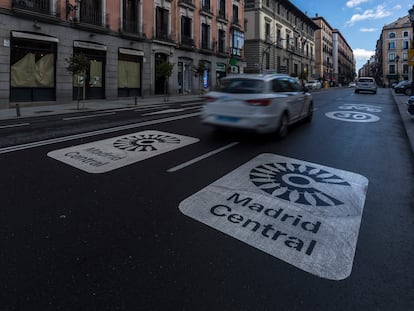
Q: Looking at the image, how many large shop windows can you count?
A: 3